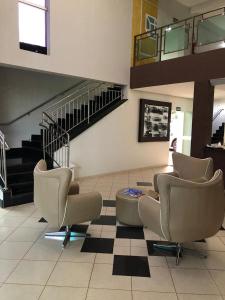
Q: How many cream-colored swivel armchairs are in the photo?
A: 3